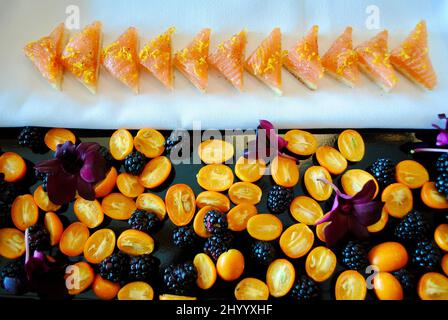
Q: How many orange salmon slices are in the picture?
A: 11